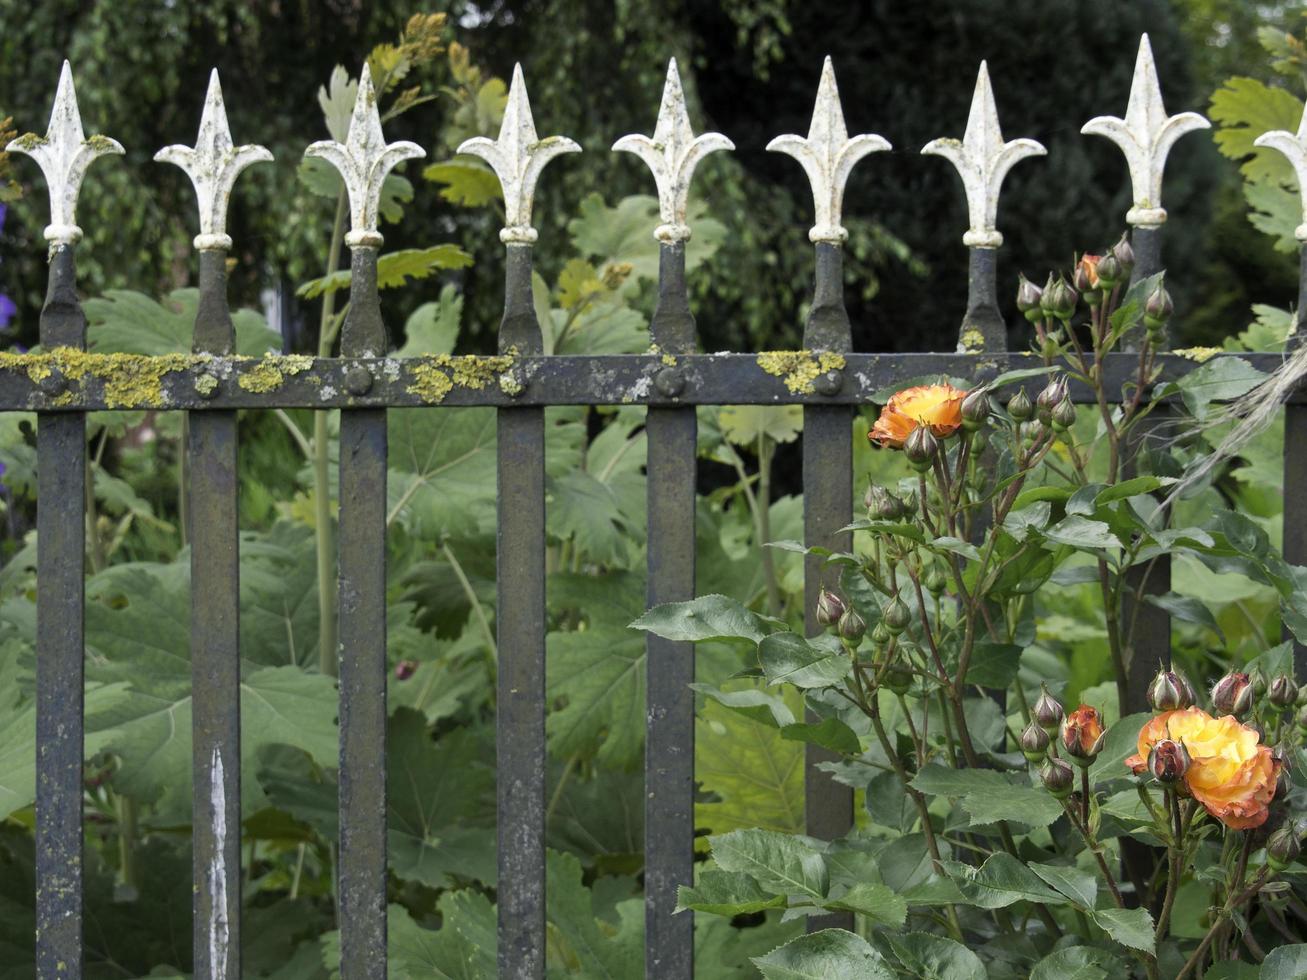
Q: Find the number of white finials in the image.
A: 9